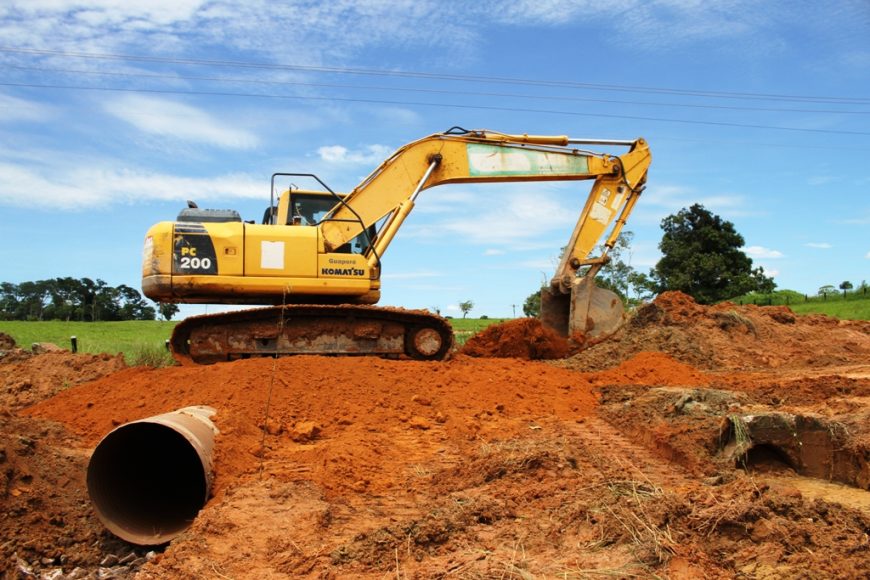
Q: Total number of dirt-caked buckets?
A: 1